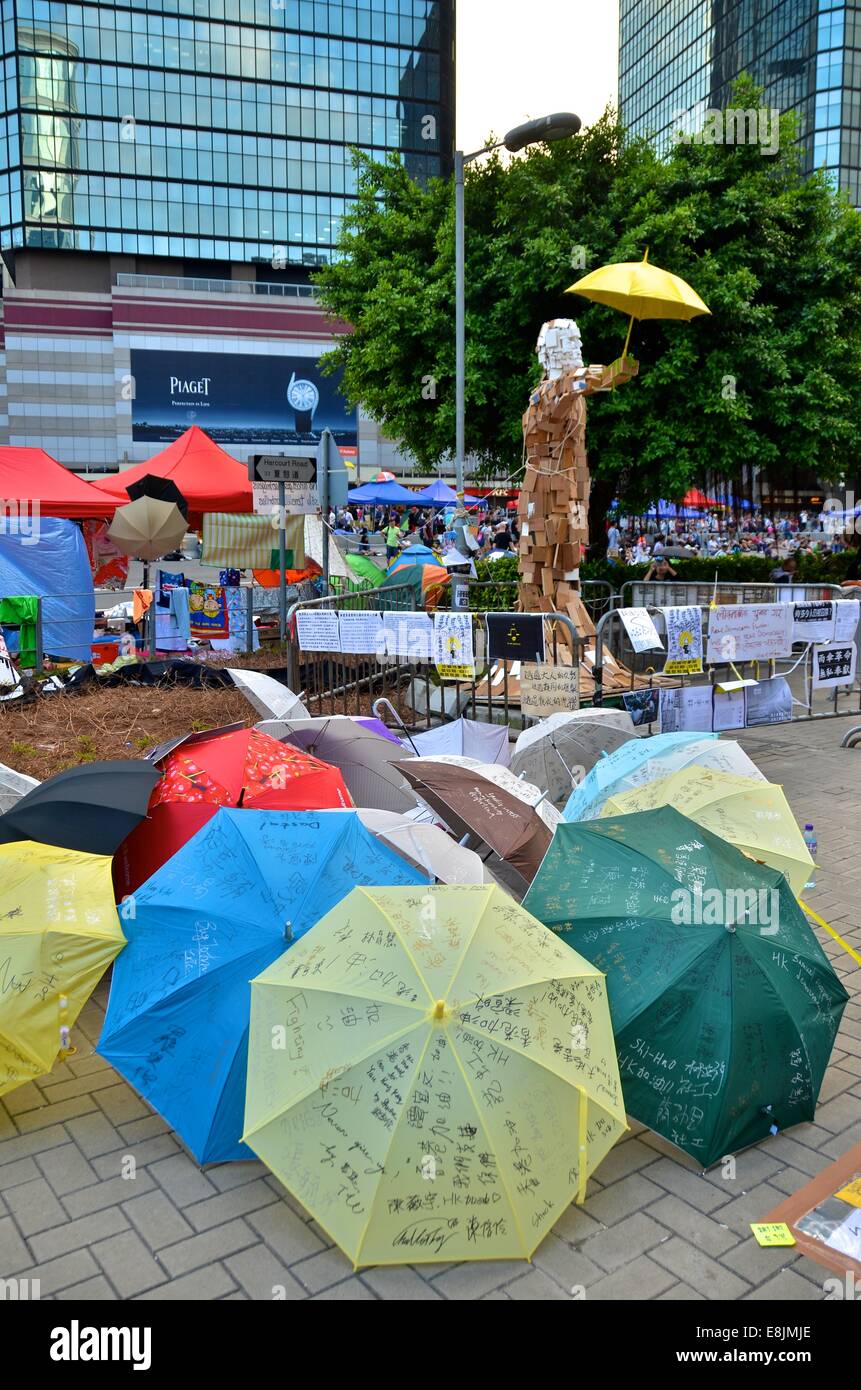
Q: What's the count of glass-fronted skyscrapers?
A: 2